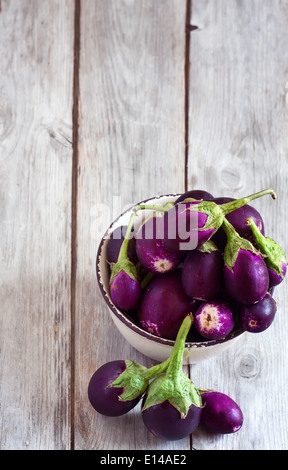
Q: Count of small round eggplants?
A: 15